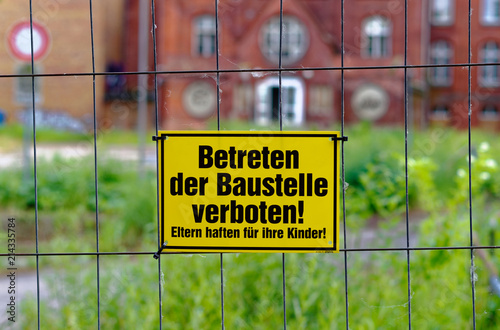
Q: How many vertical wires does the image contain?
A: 8